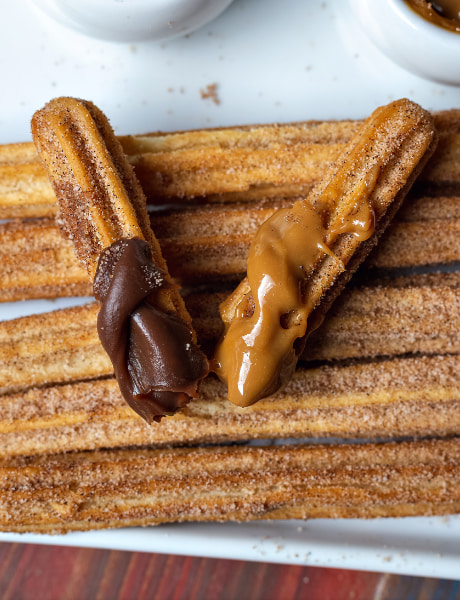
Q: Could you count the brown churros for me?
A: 7